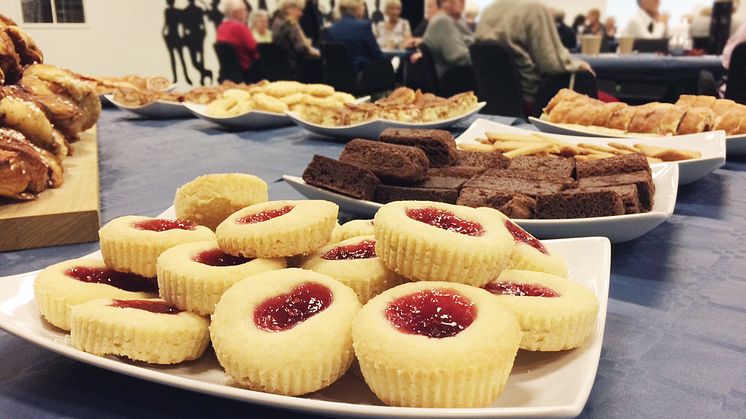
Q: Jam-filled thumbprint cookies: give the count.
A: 13